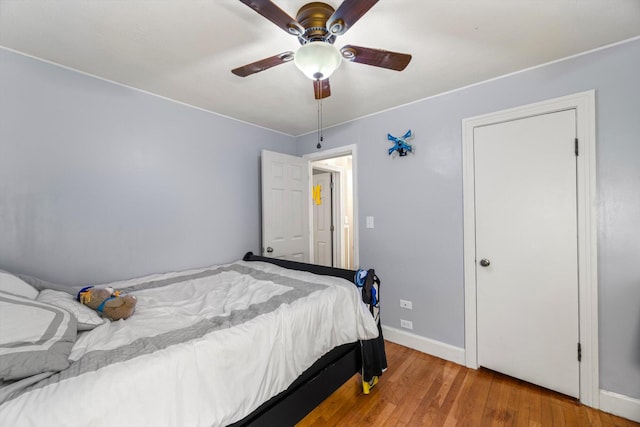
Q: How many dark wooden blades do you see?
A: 5